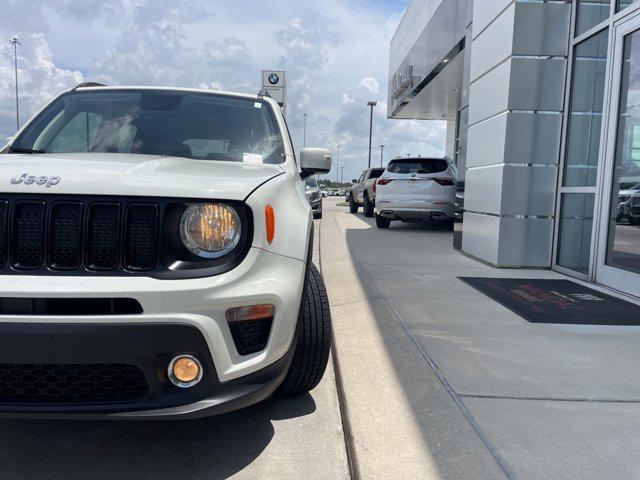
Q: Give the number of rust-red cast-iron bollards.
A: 0